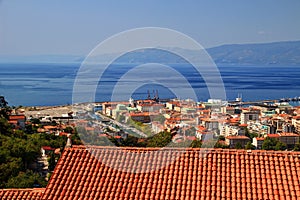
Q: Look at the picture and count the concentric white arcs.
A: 2